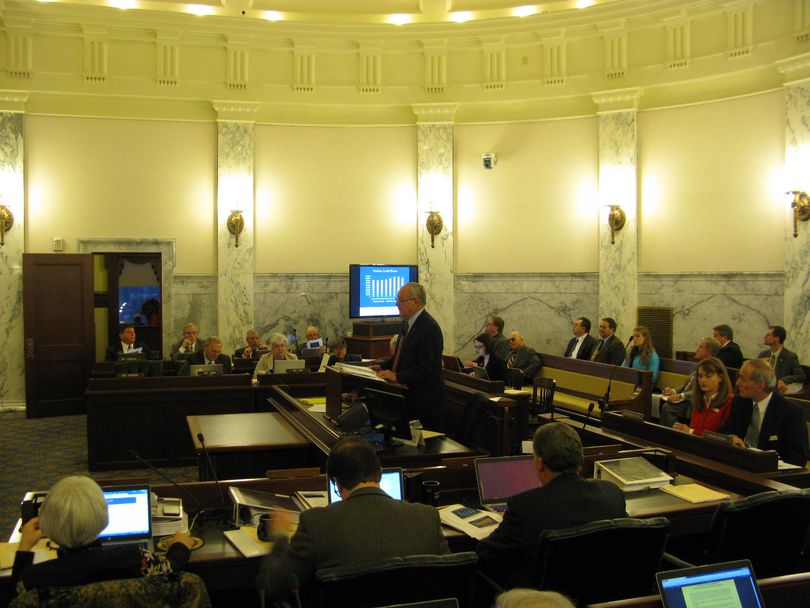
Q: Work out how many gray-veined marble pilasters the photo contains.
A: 5